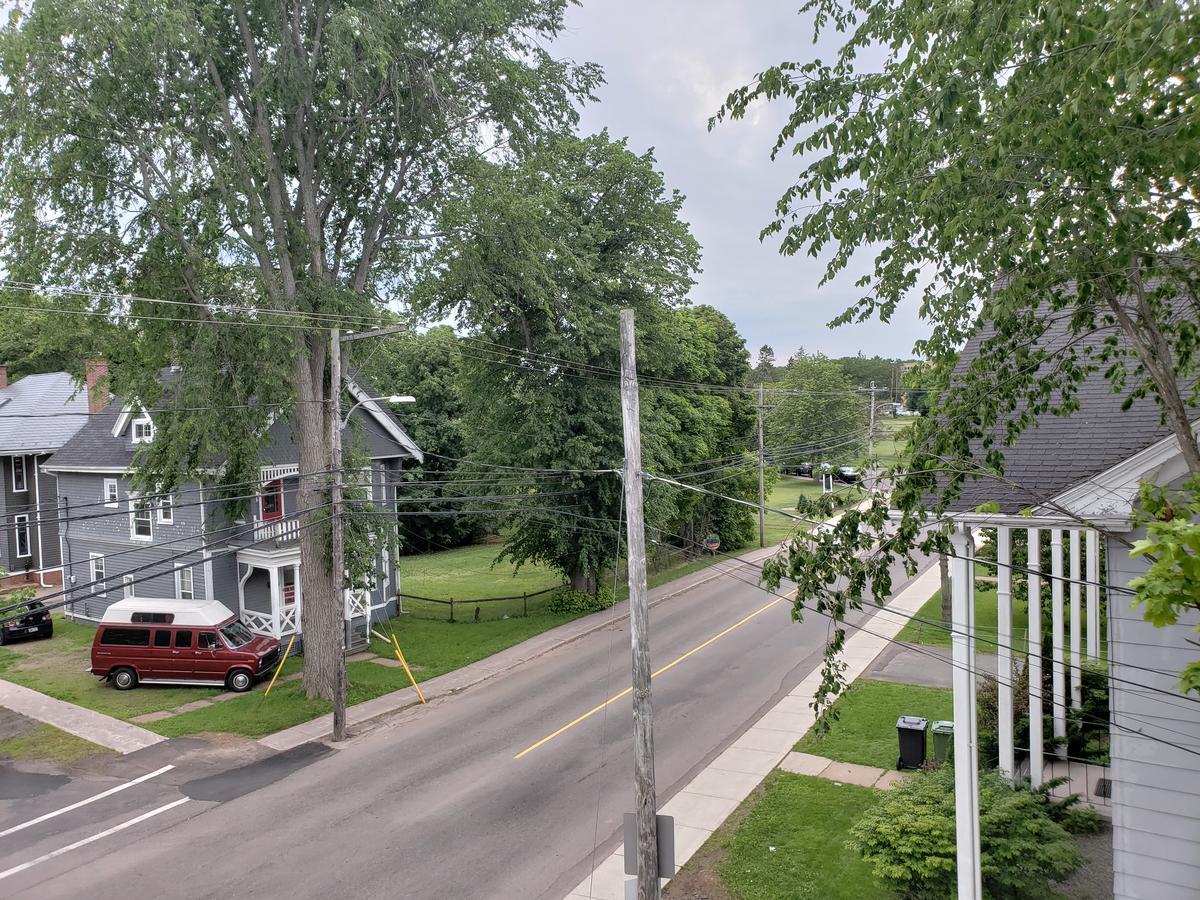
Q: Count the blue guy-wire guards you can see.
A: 0